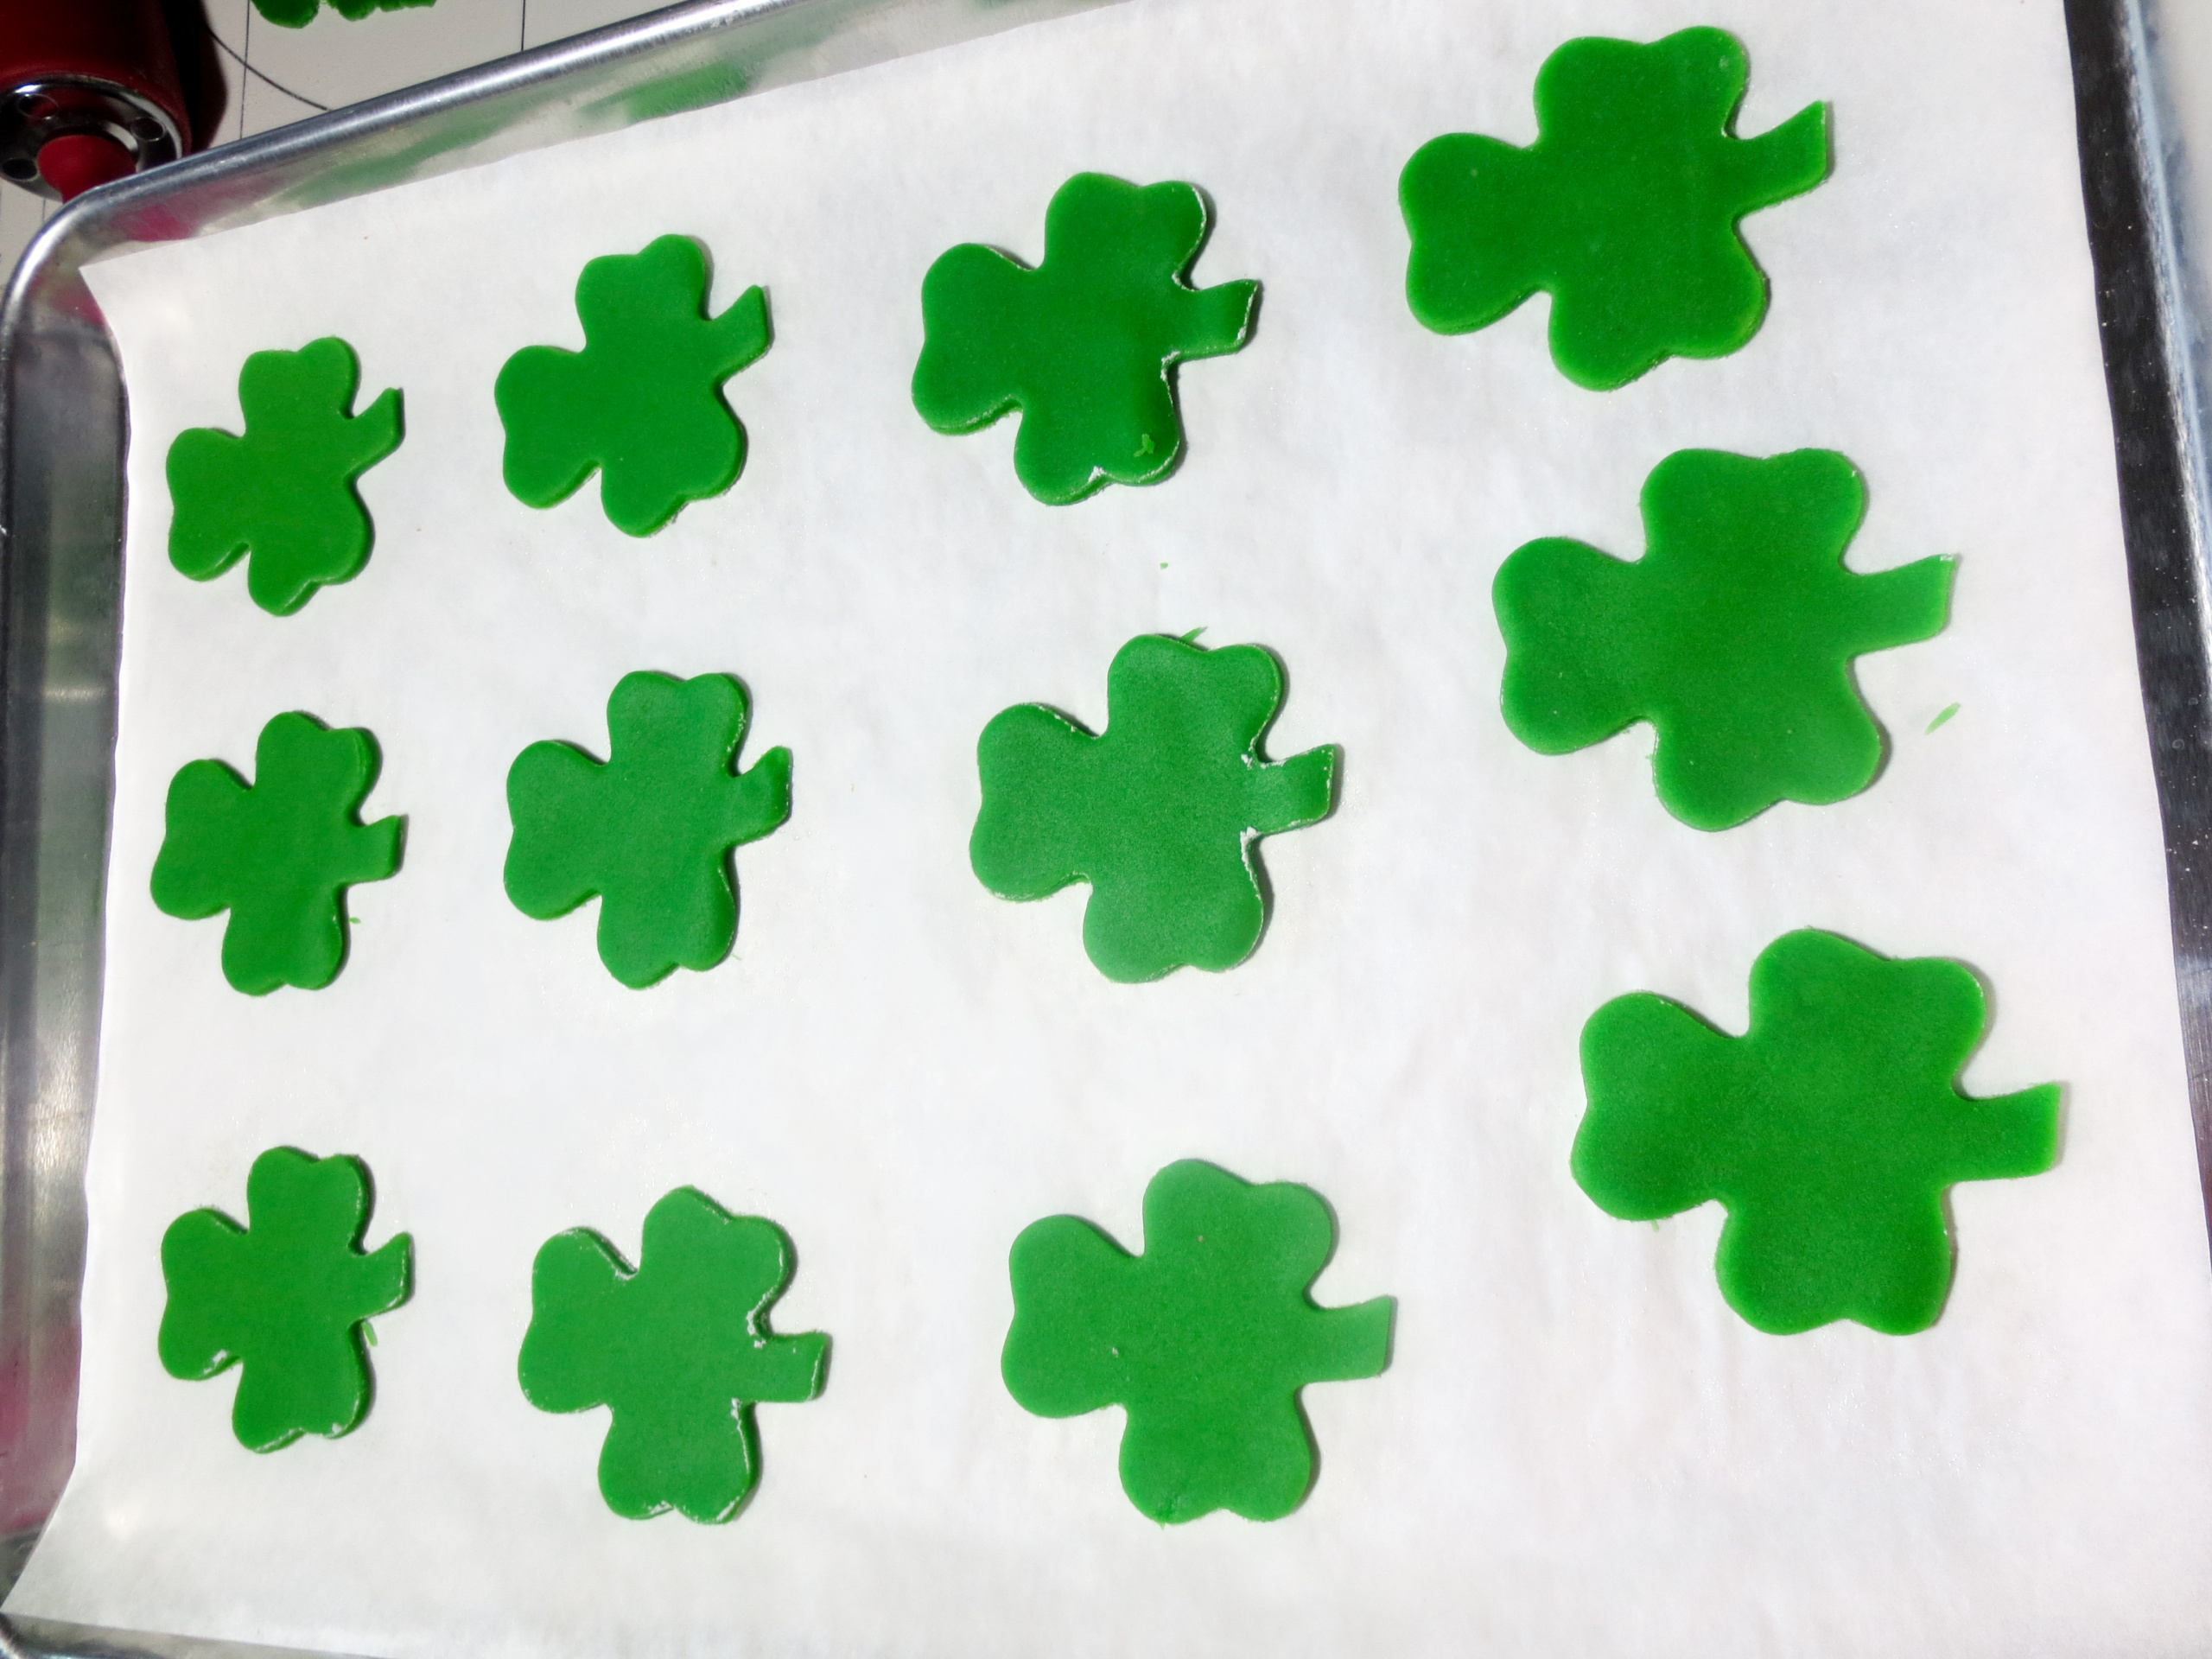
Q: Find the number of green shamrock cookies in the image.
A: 12